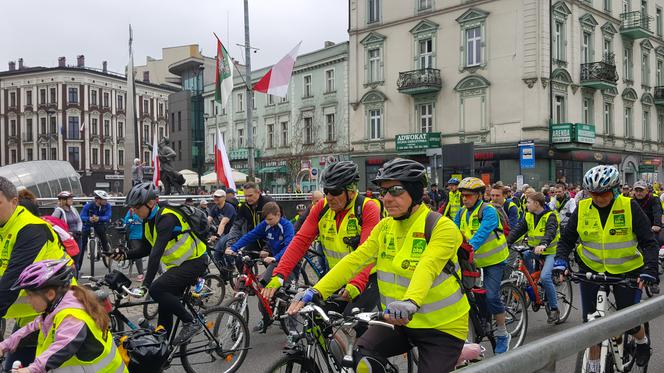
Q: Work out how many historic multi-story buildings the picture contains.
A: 3